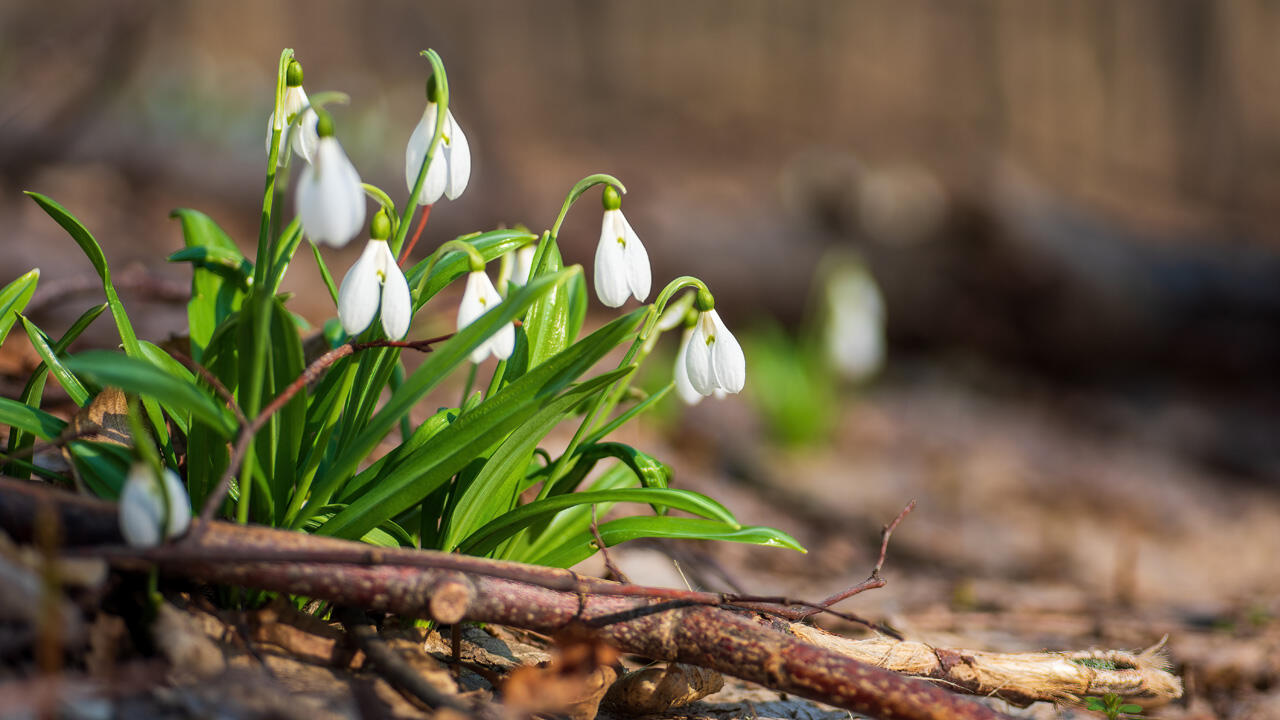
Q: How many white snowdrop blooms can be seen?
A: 11